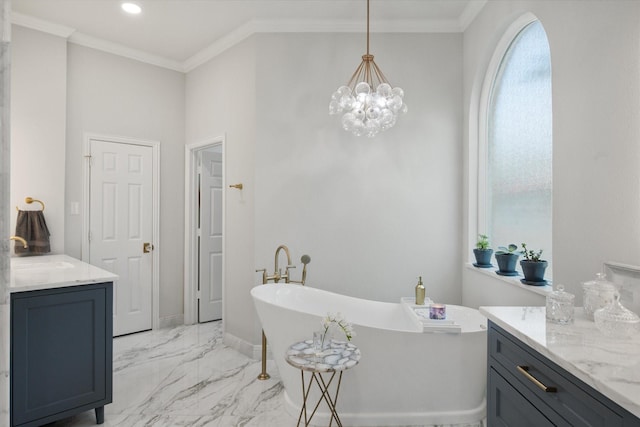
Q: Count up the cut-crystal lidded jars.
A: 3